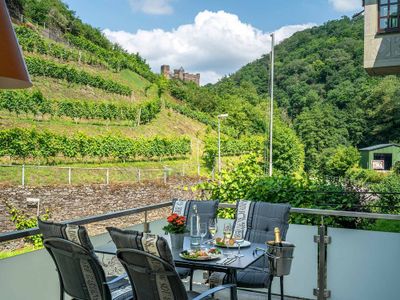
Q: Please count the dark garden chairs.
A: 4